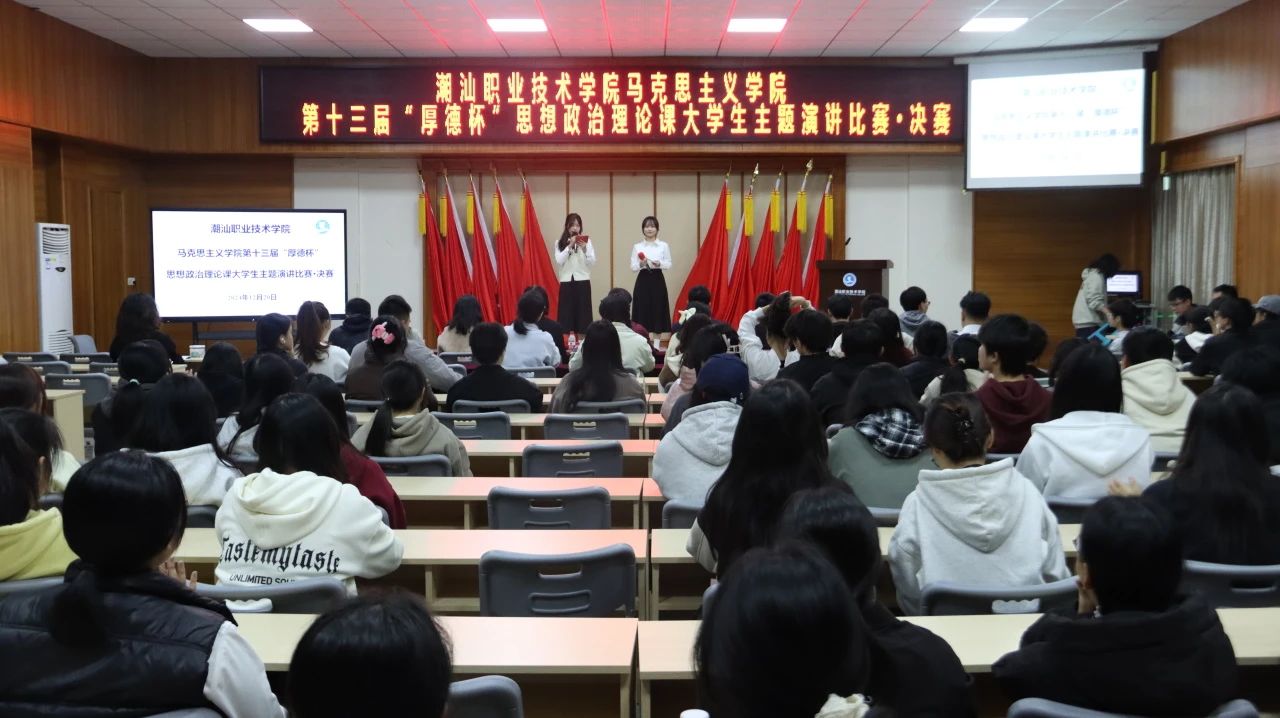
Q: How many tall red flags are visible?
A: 10